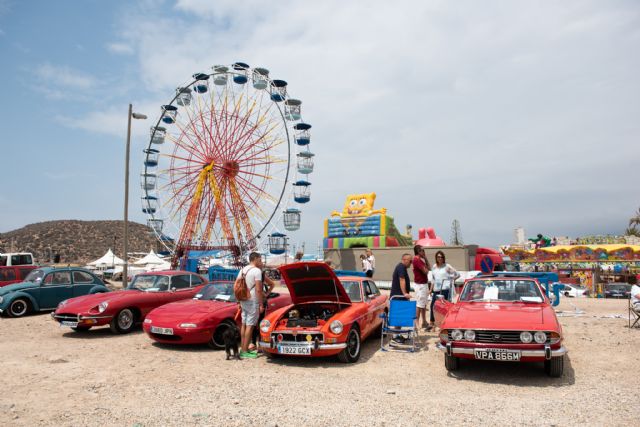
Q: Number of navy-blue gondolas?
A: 10